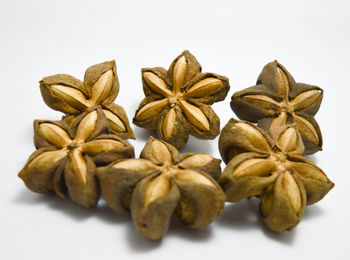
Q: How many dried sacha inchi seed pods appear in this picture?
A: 6